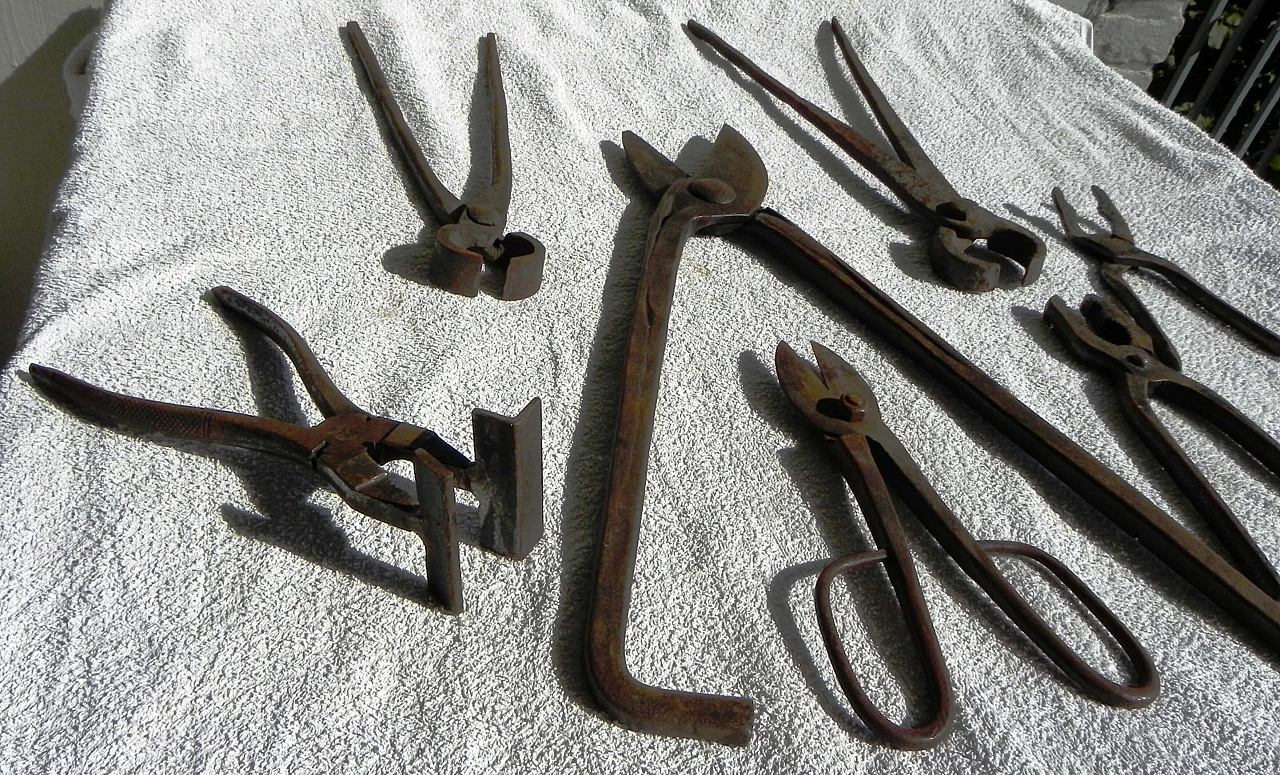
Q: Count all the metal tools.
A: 7